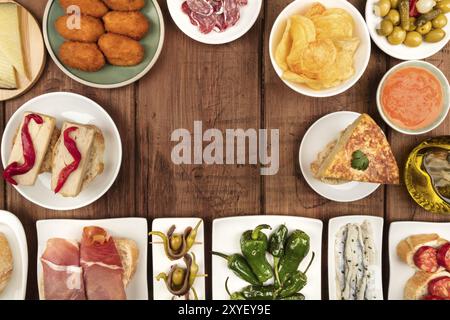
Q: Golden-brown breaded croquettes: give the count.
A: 6